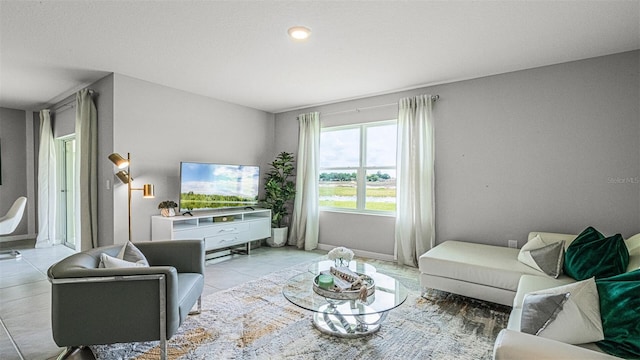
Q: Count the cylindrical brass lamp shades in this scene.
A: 3